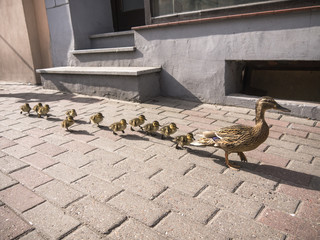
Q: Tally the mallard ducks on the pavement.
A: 12